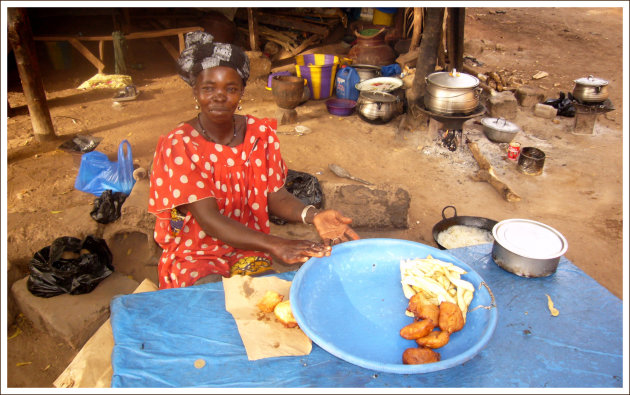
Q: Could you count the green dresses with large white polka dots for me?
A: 0